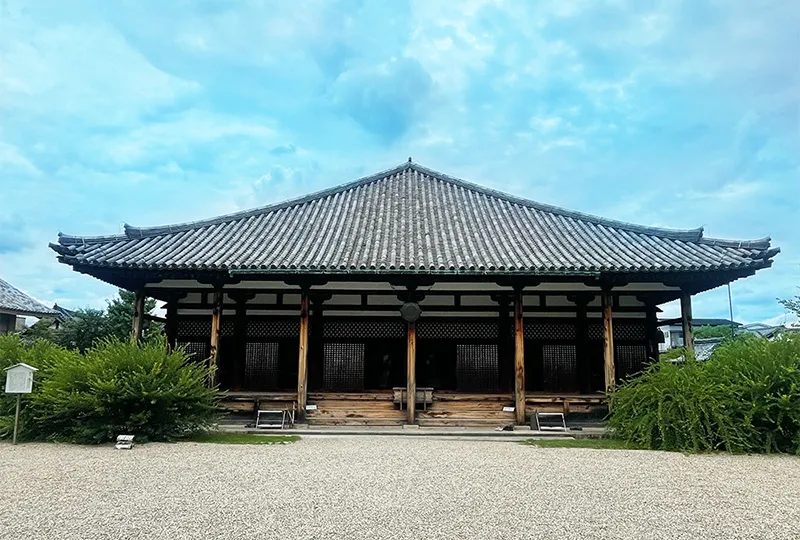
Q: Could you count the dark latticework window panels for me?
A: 6